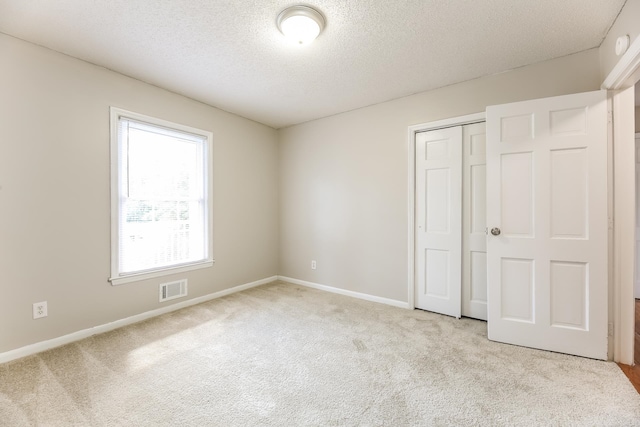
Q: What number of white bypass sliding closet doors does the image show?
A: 2